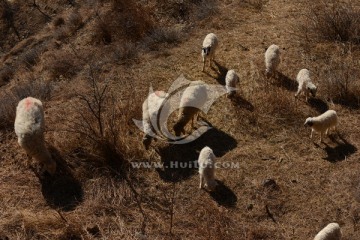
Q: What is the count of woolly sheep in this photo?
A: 10